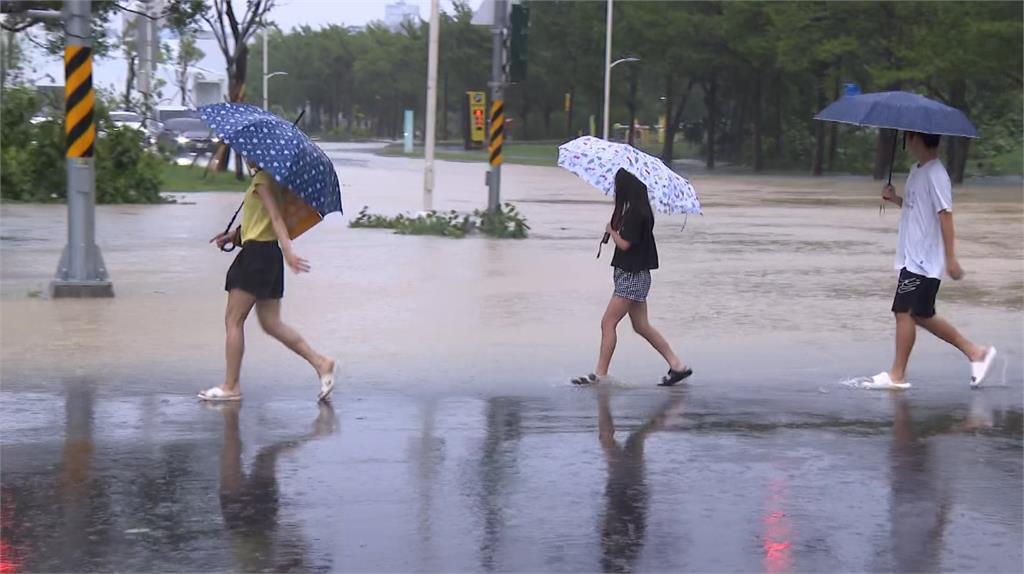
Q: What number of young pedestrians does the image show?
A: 3